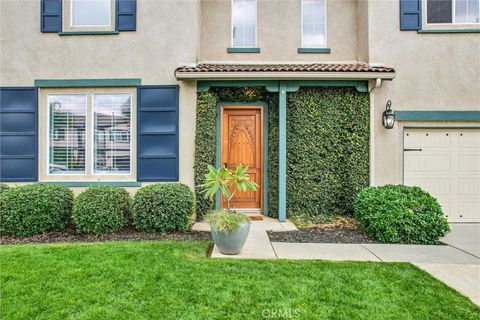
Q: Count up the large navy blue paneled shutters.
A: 2